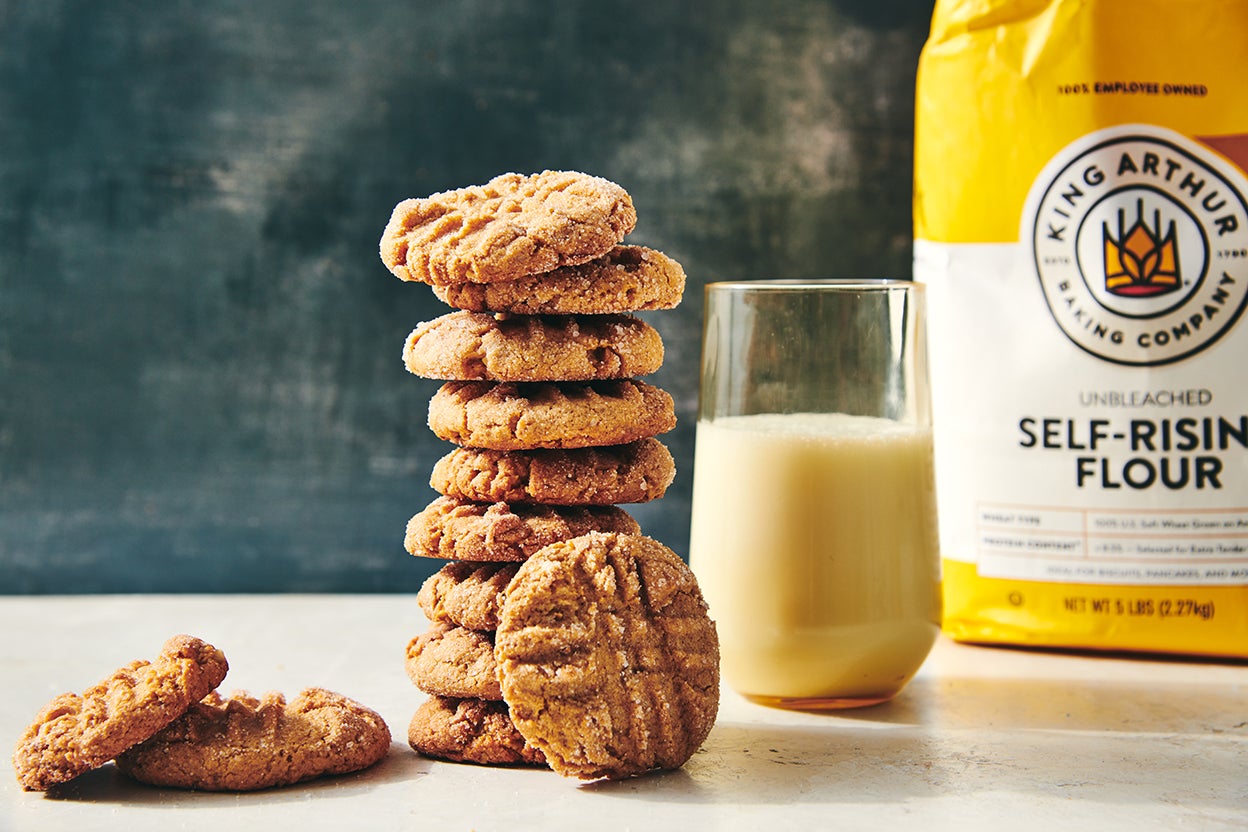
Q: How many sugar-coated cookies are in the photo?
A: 12